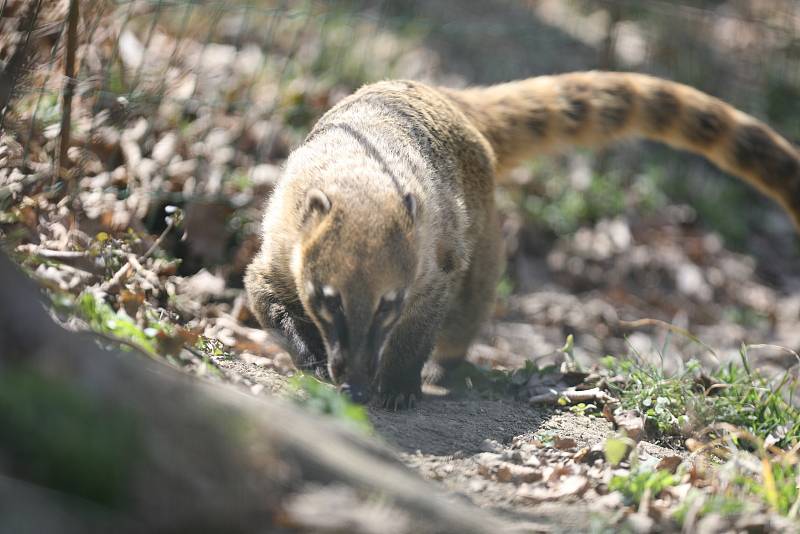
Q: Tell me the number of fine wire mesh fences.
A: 1